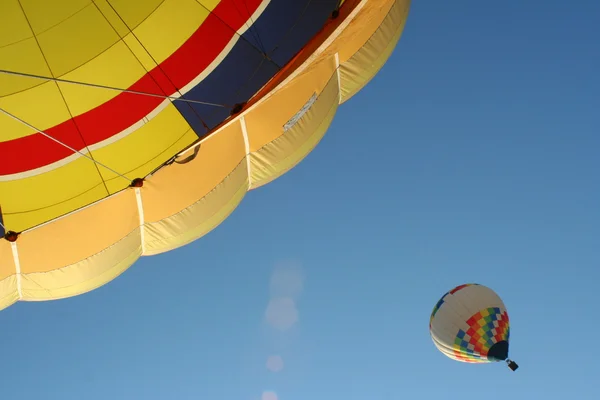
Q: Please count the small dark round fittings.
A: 4